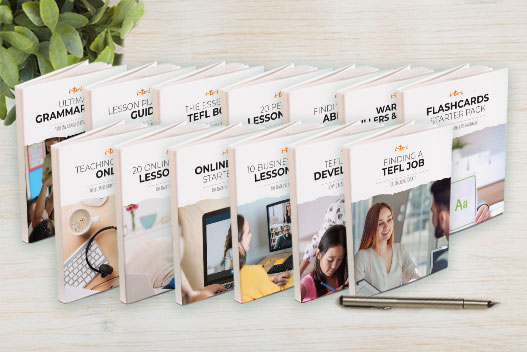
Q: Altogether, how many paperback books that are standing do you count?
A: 13